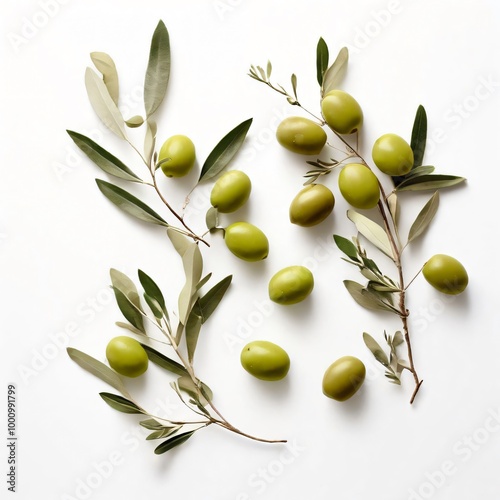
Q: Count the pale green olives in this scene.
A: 13